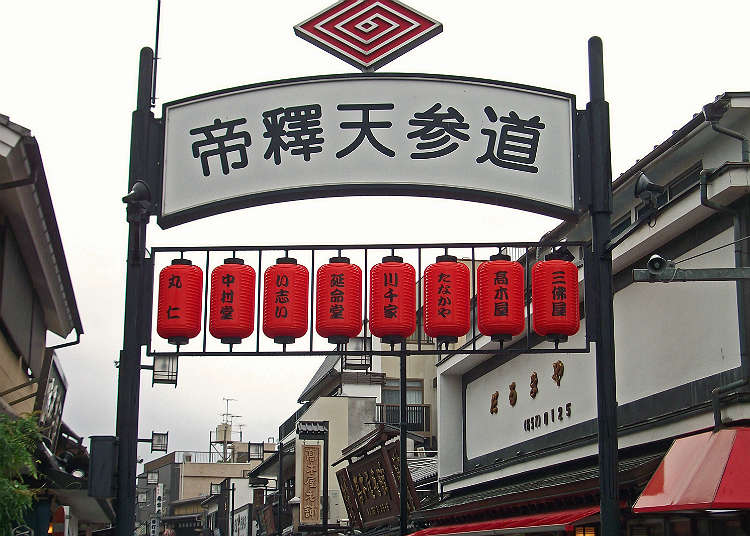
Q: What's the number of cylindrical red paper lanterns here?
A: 8